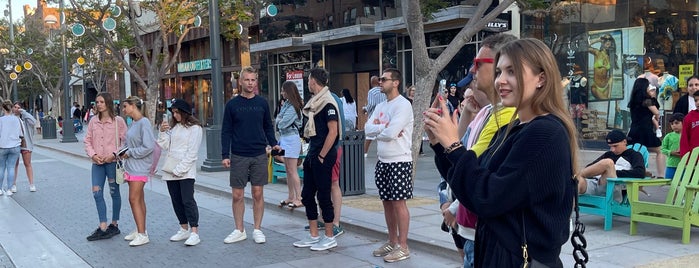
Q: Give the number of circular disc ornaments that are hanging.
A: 14